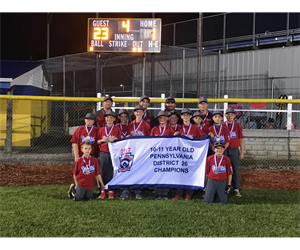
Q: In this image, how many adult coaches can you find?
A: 4